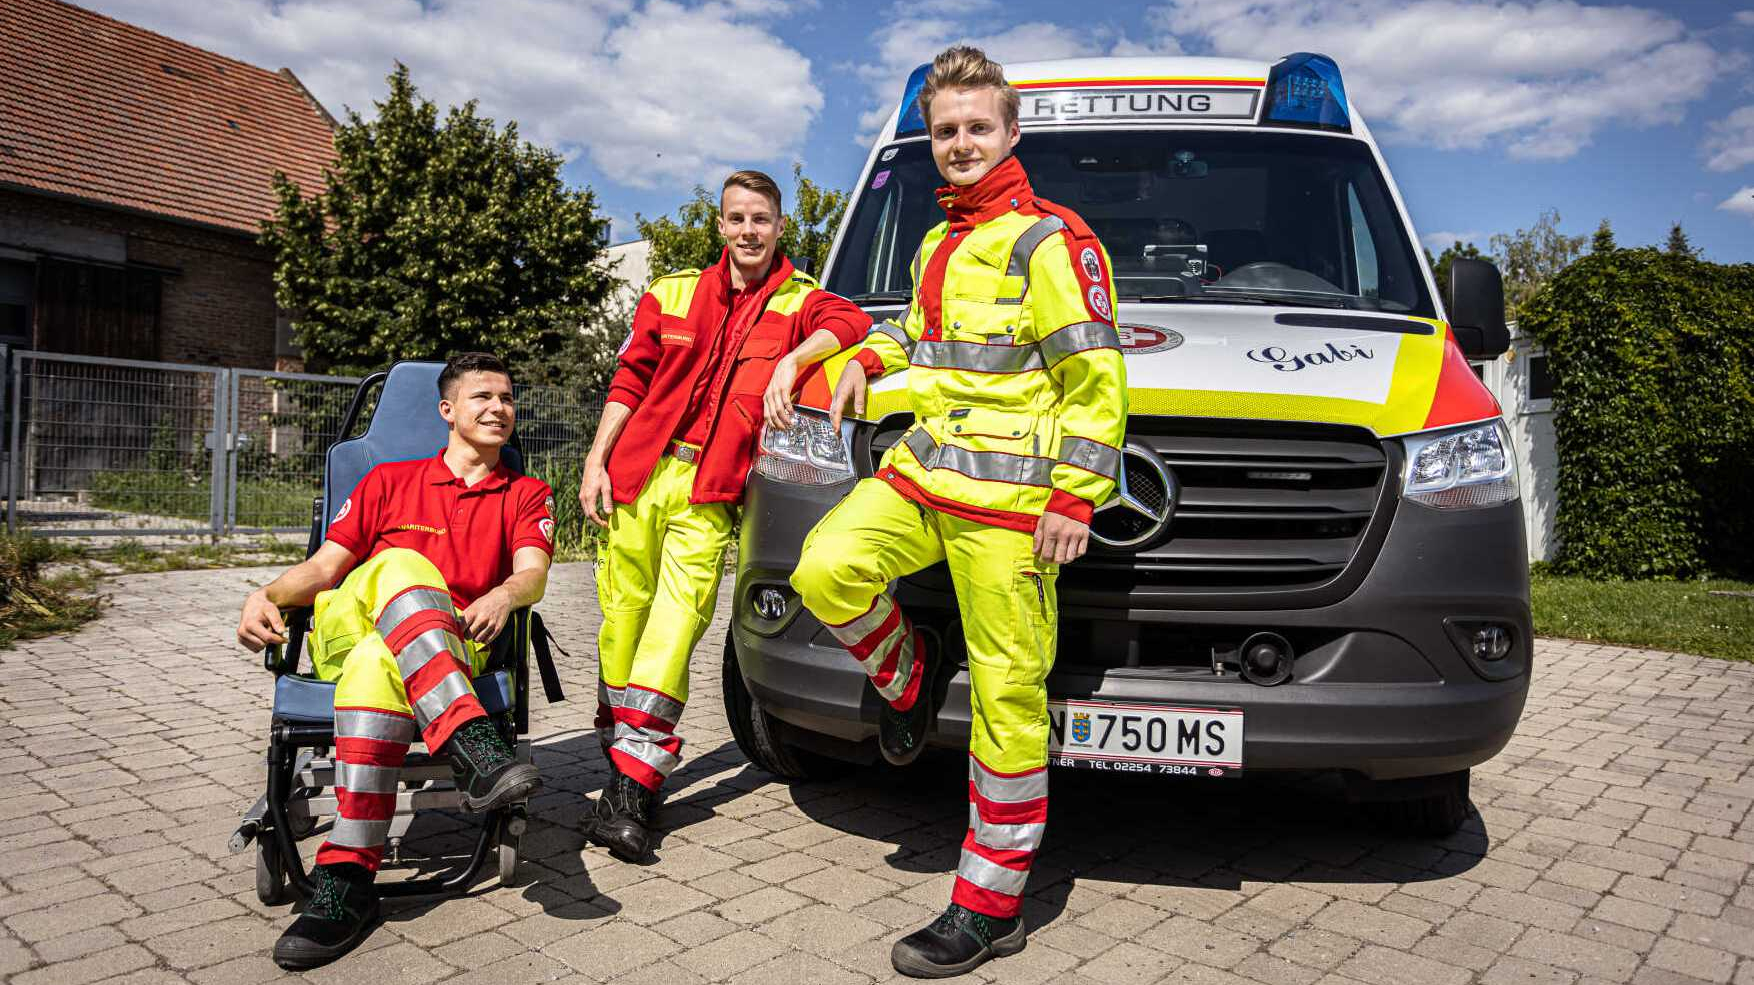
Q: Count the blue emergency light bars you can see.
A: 2